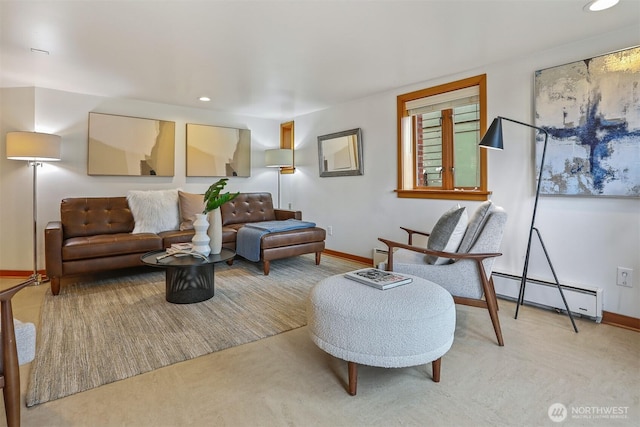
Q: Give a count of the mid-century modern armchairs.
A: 2